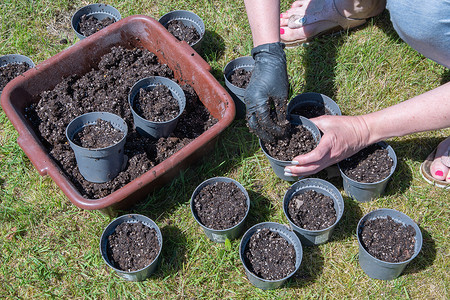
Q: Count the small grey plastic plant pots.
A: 14